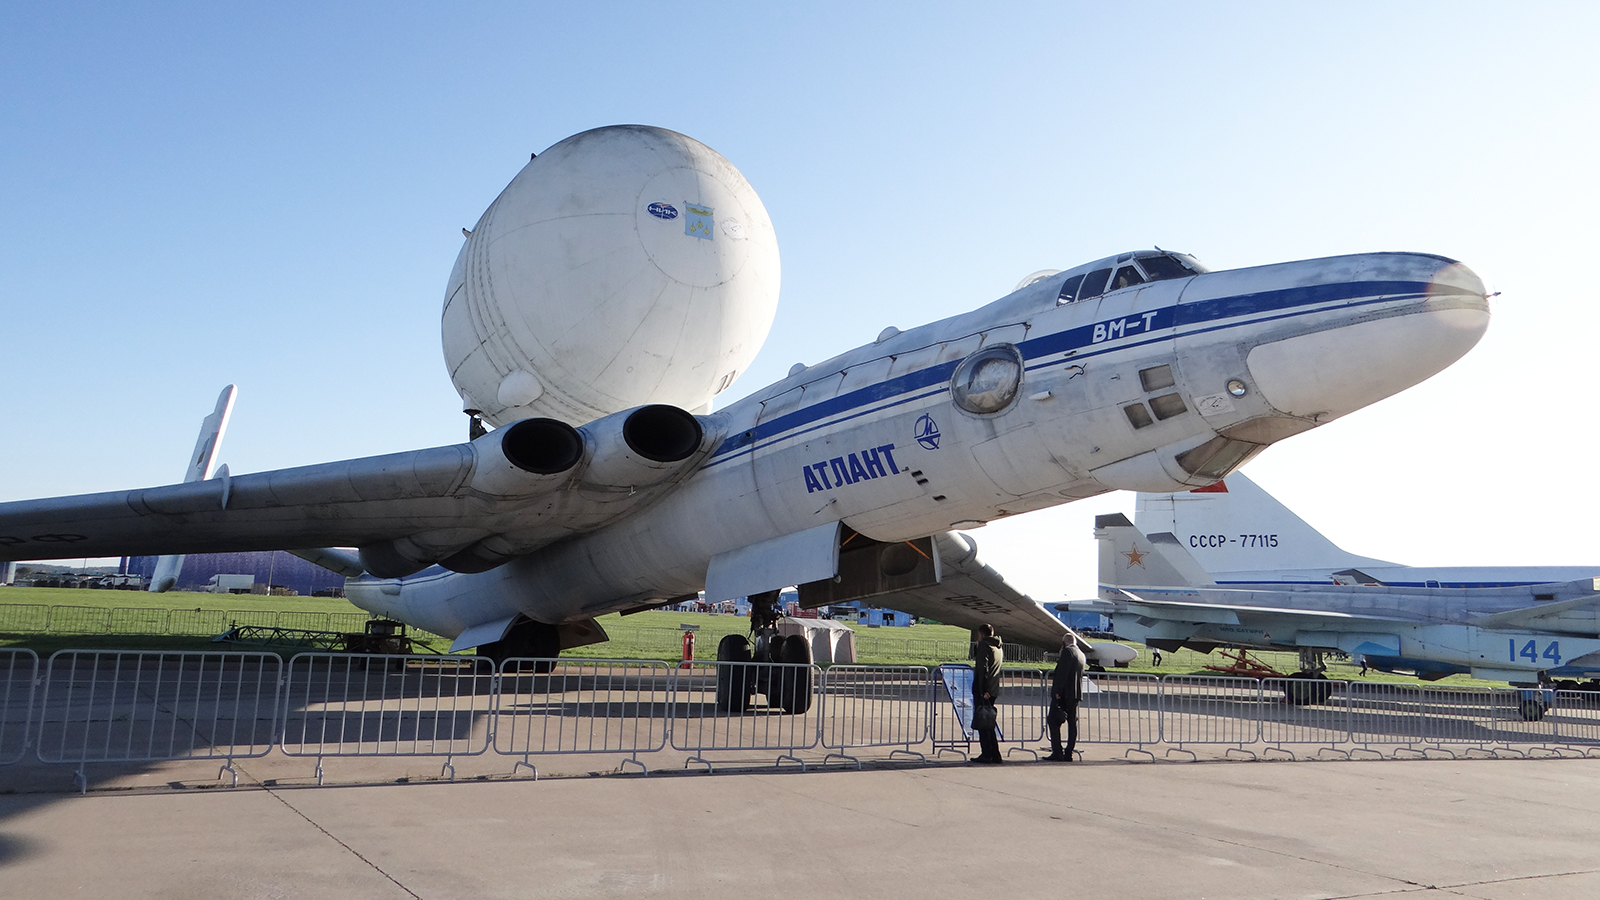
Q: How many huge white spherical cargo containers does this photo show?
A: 1